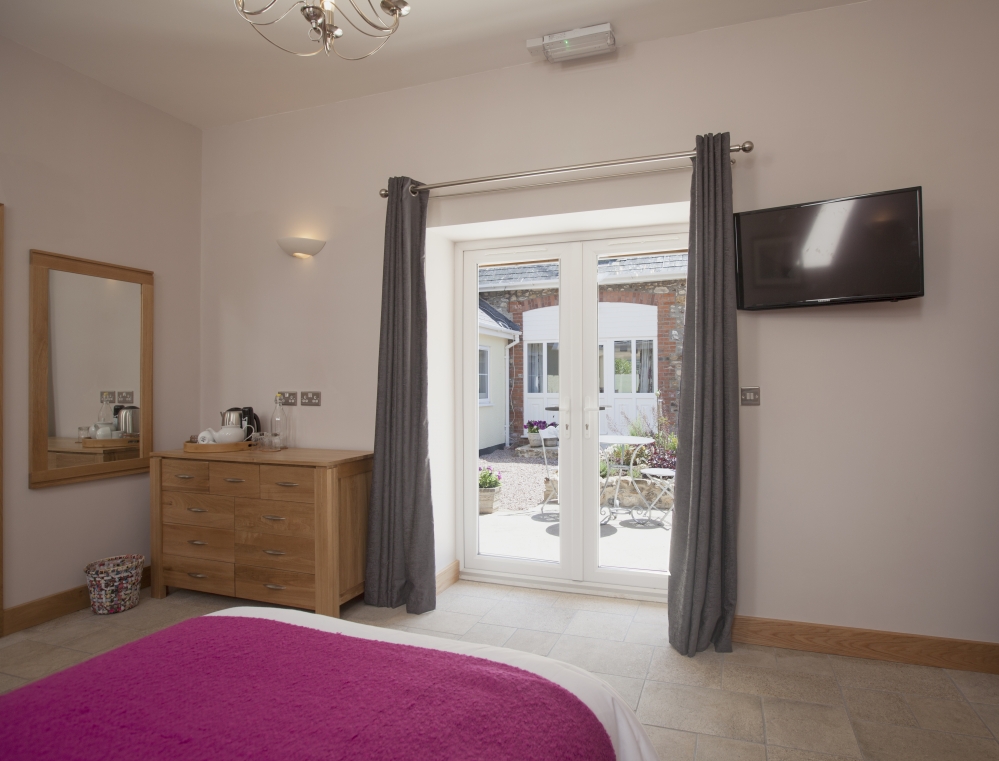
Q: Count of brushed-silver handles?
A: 9